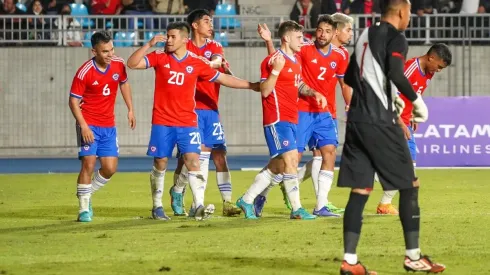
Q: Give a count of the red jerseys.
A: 7